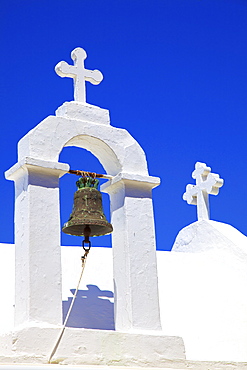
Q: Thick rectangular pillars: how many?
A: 2